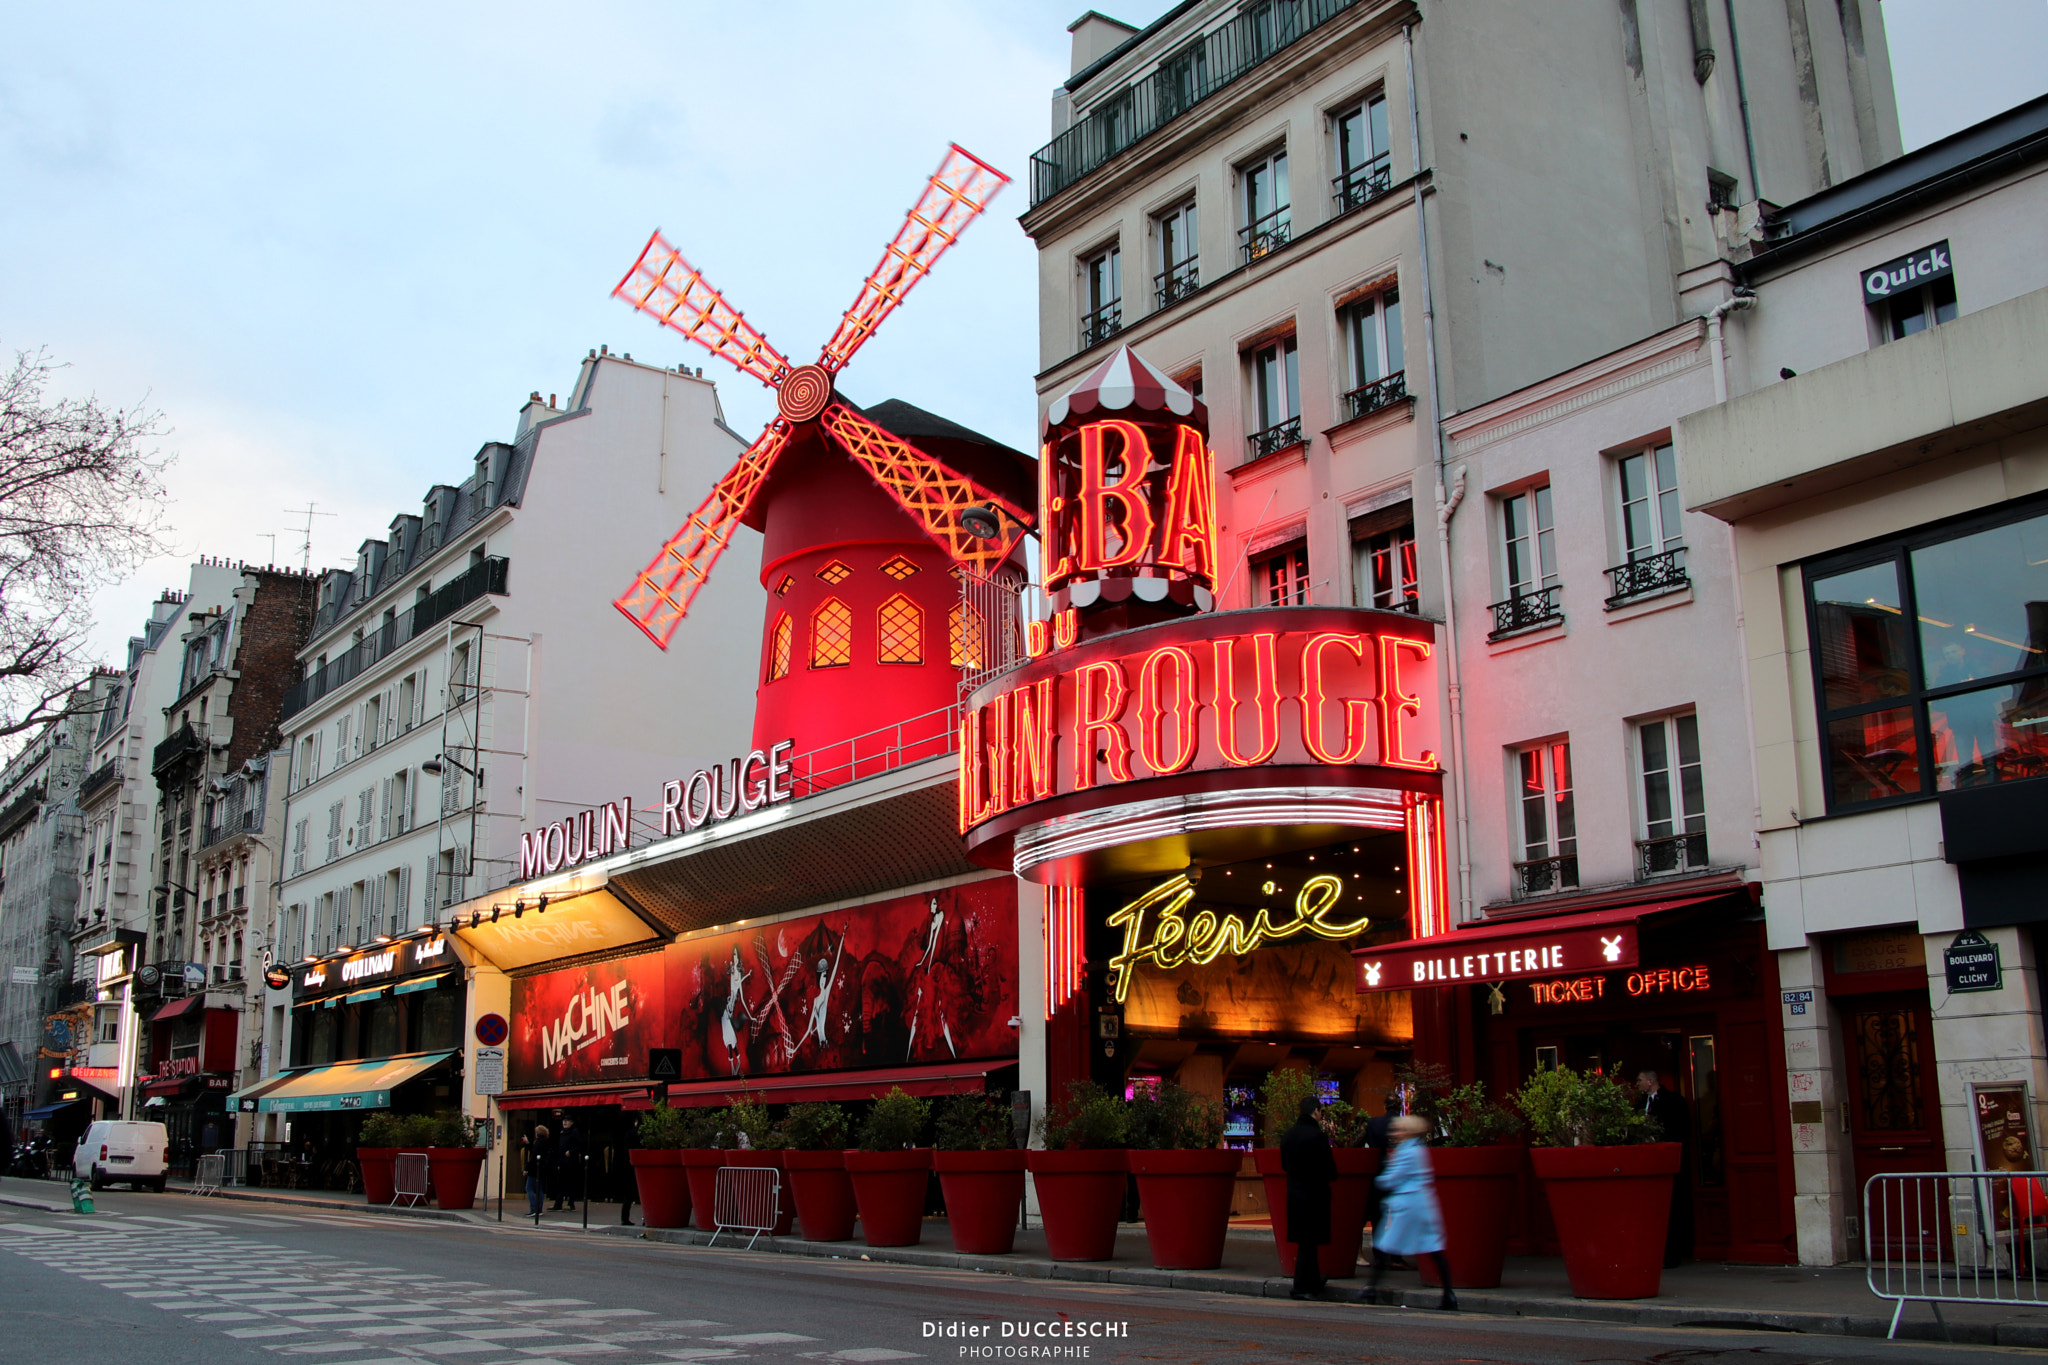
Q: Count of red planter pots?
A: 14